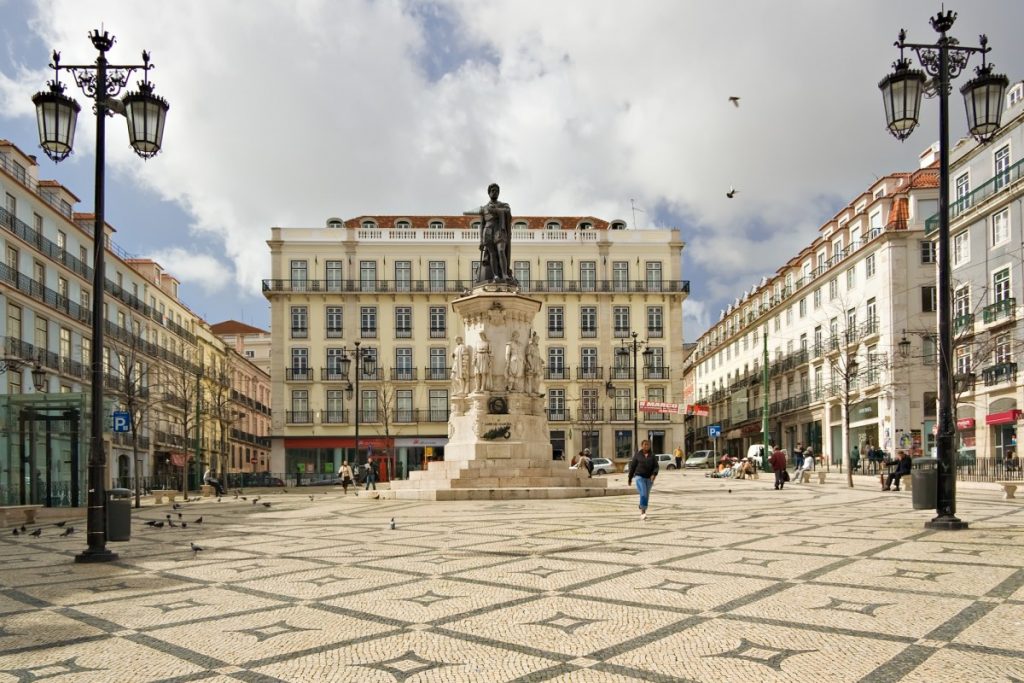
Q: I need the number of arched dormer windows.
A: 9